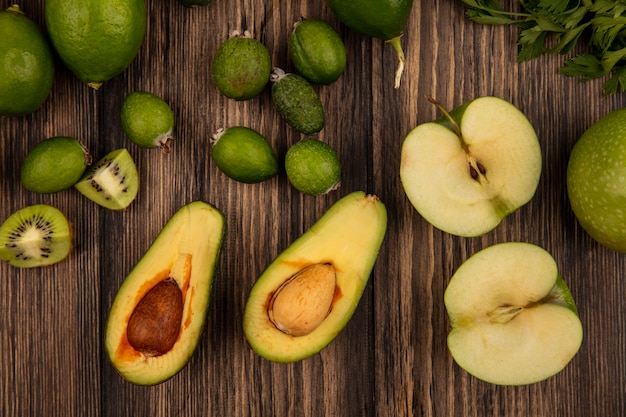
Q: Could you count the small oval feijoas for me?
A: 7